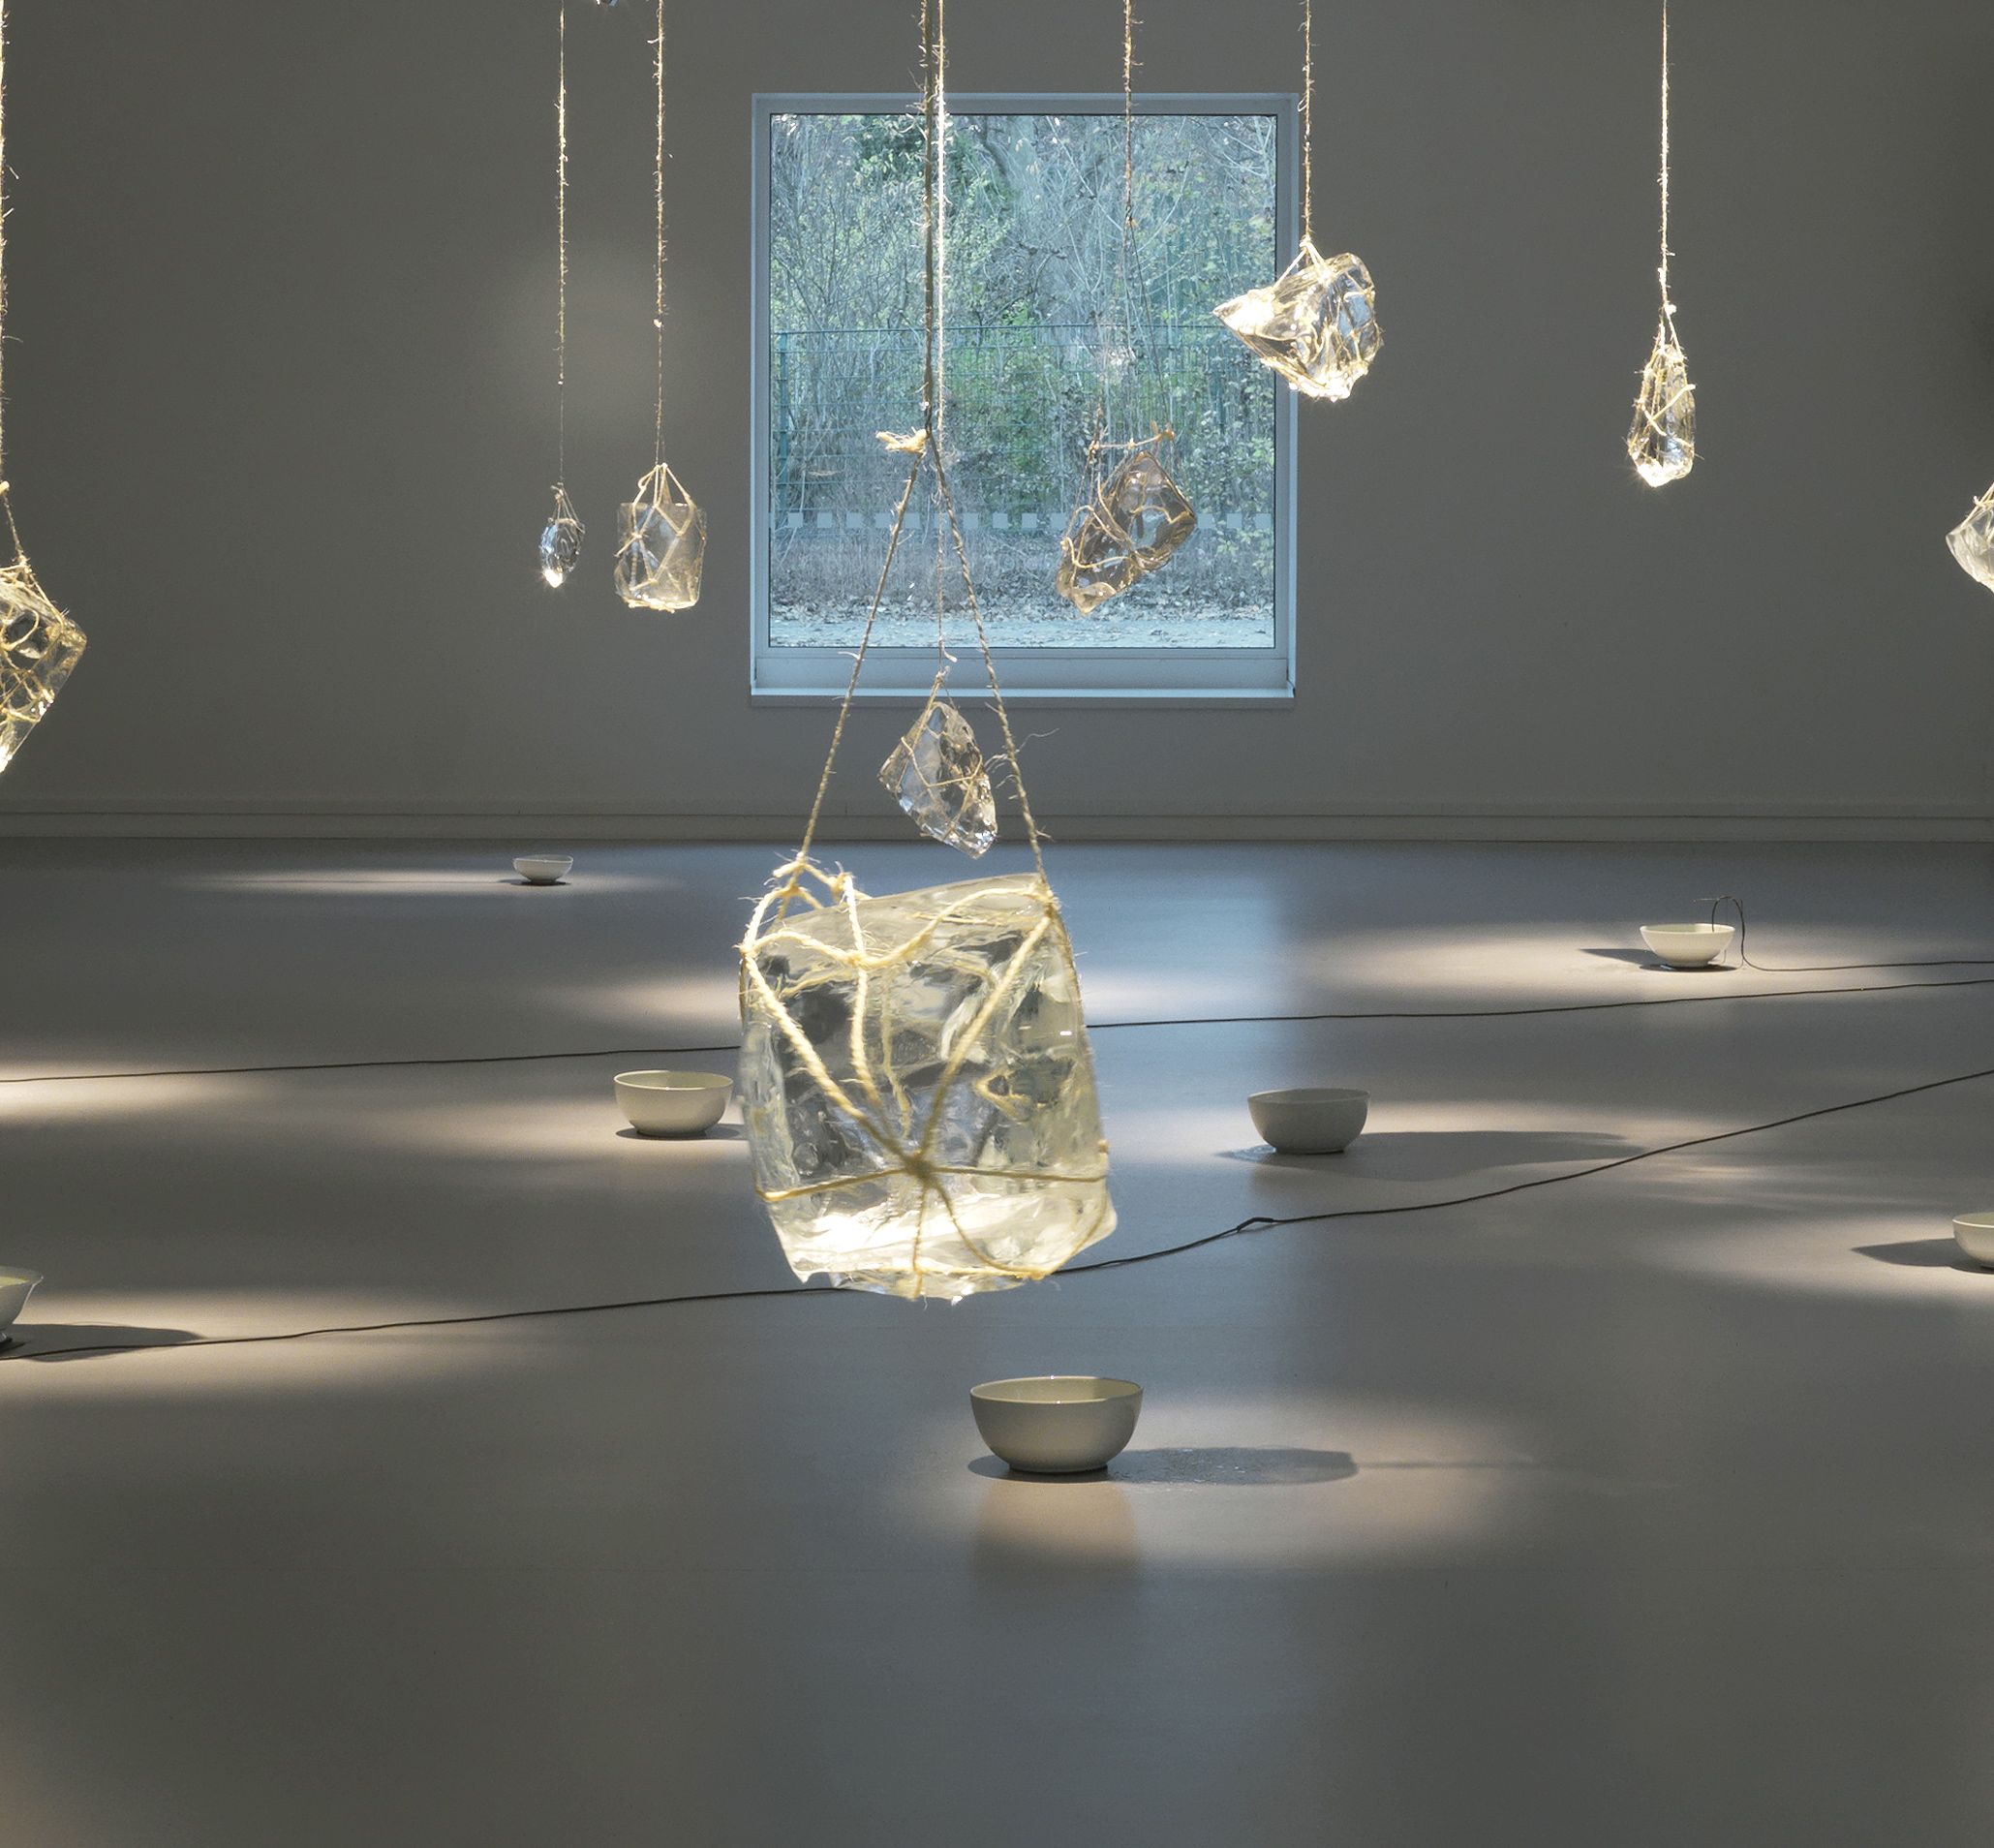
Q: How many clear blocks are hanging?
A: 9